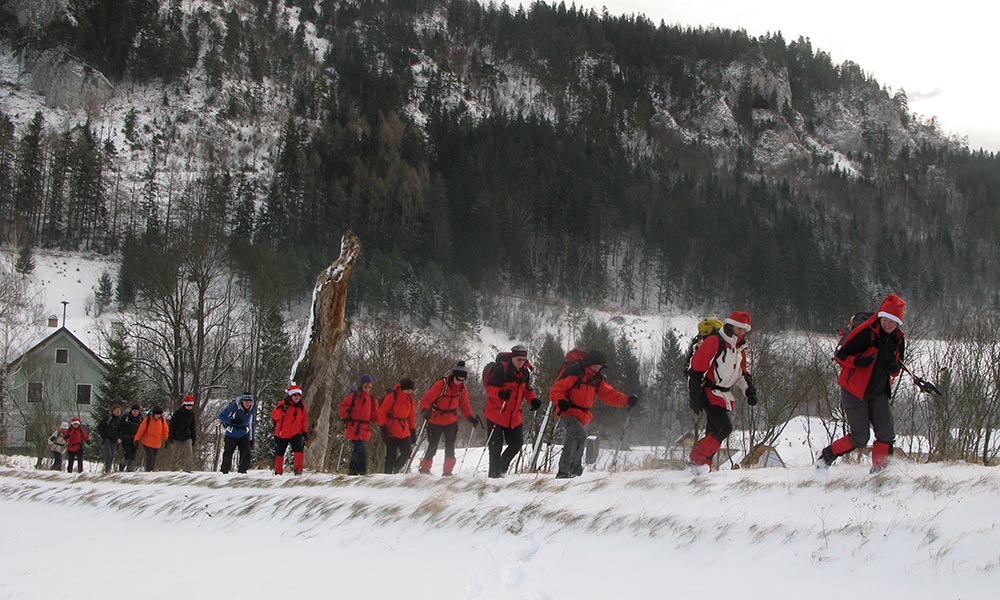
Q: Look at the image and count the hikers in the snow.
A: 15